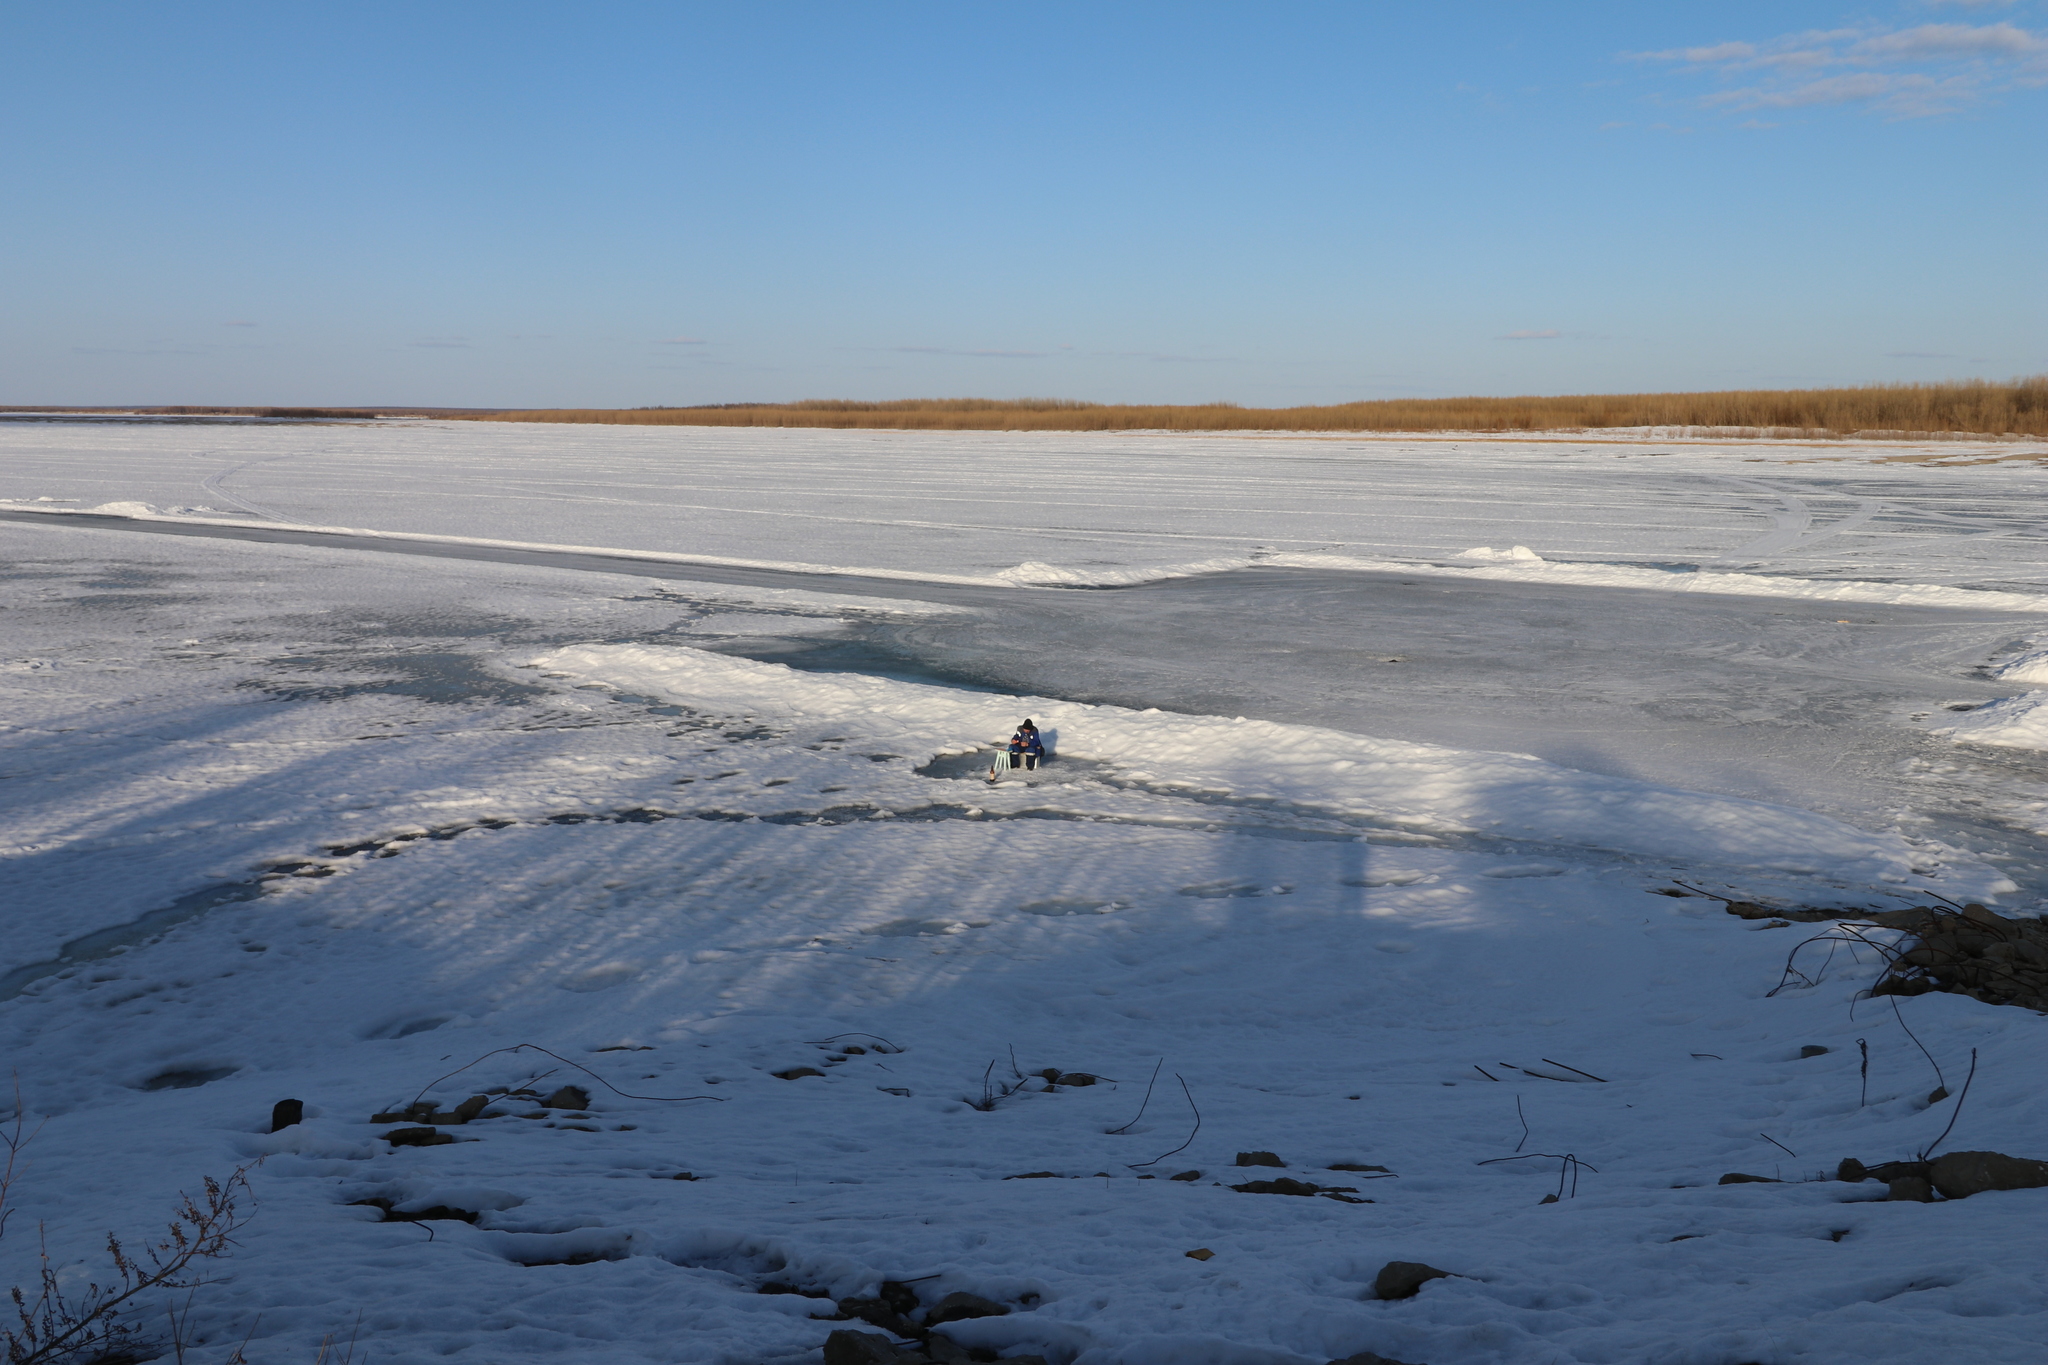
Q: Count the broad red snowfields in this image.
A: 0